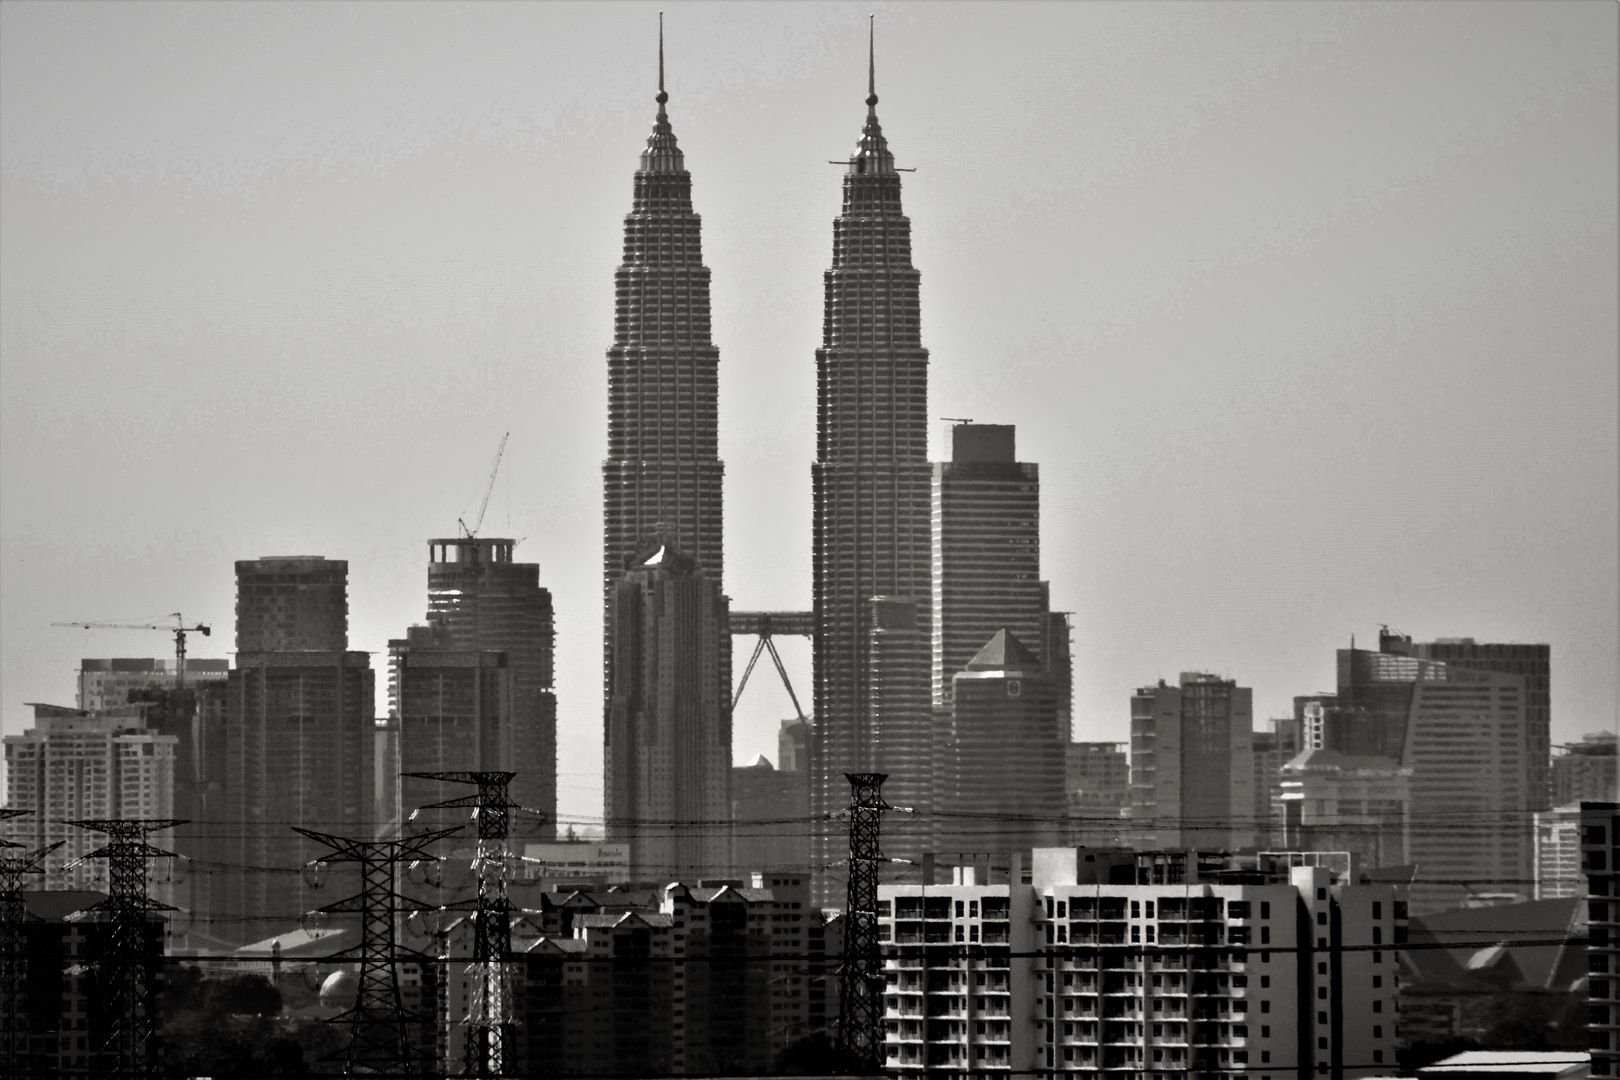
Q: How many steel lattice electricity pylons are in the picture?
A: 5